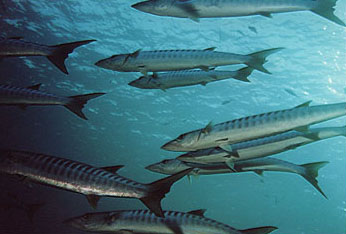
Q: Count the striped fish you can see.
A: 10